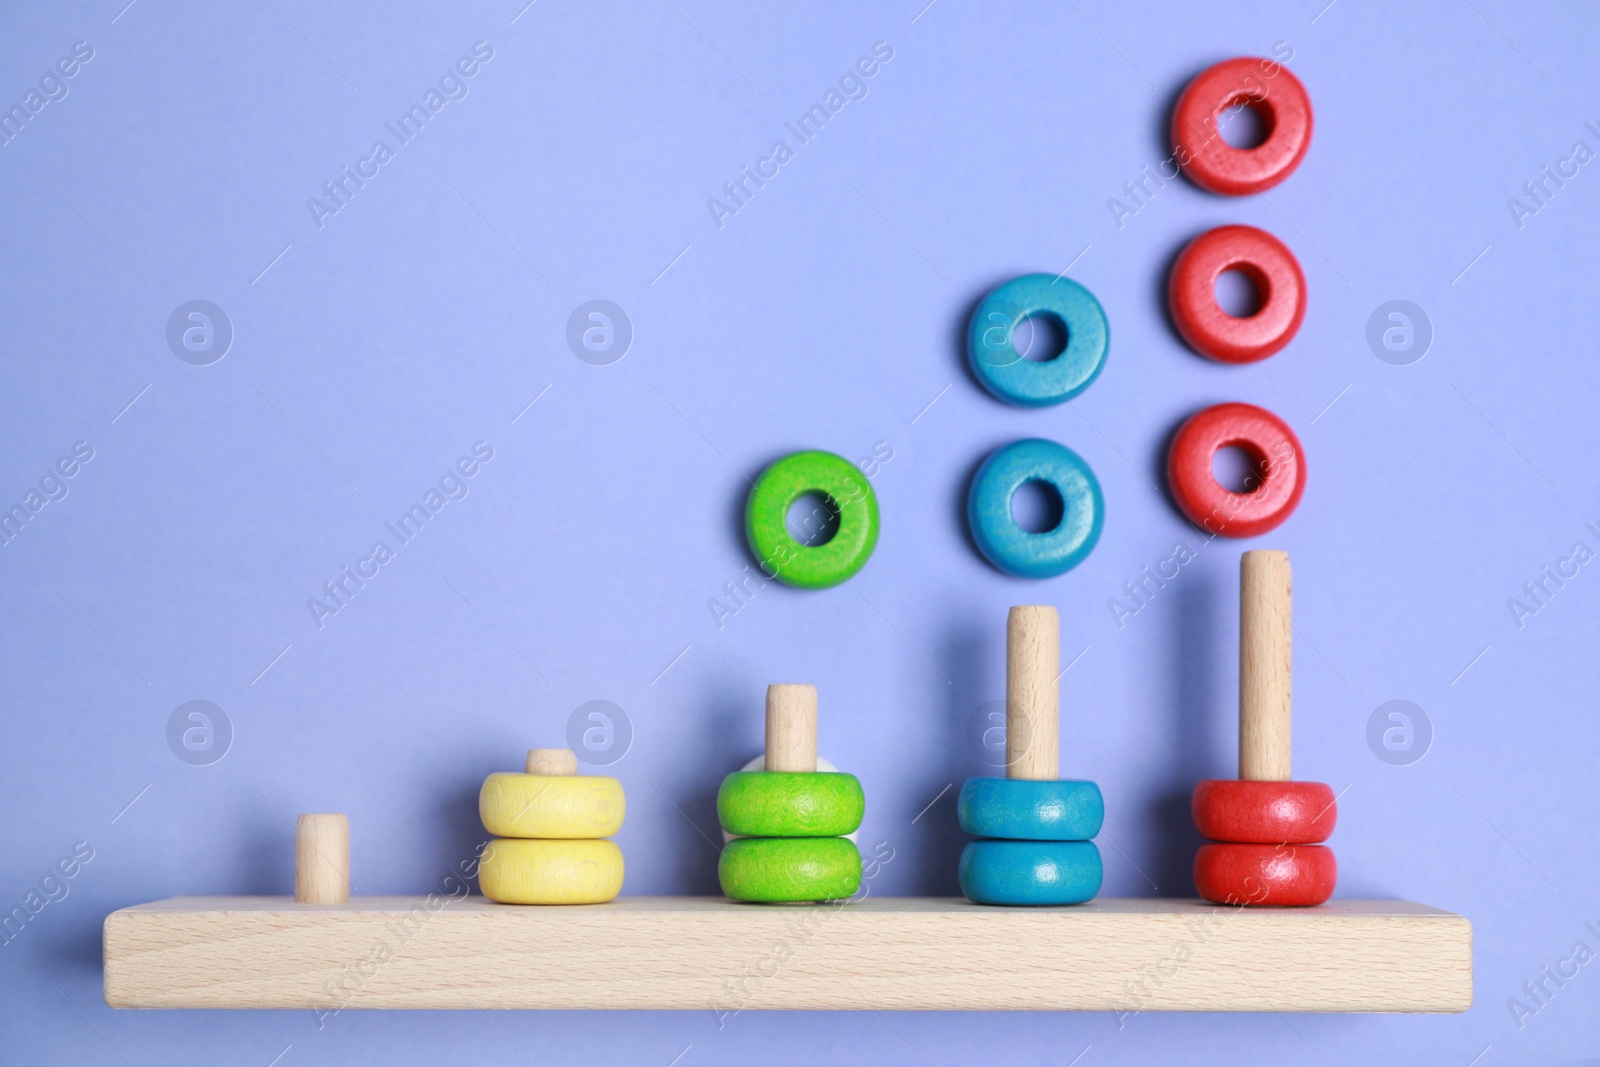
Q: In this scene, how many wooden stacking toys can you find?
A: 14